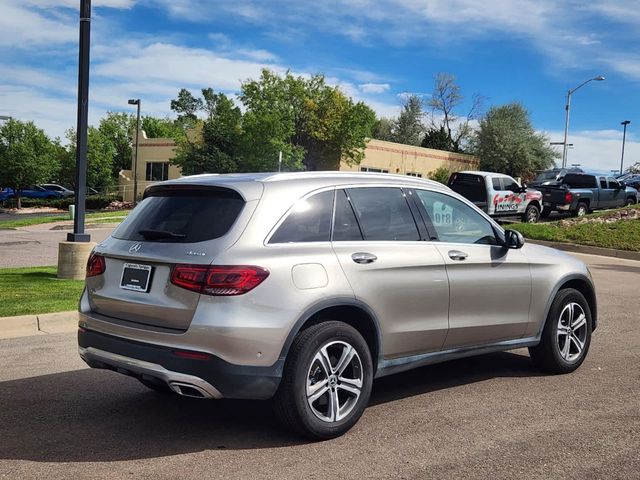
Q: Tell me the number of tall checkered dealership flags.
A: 0